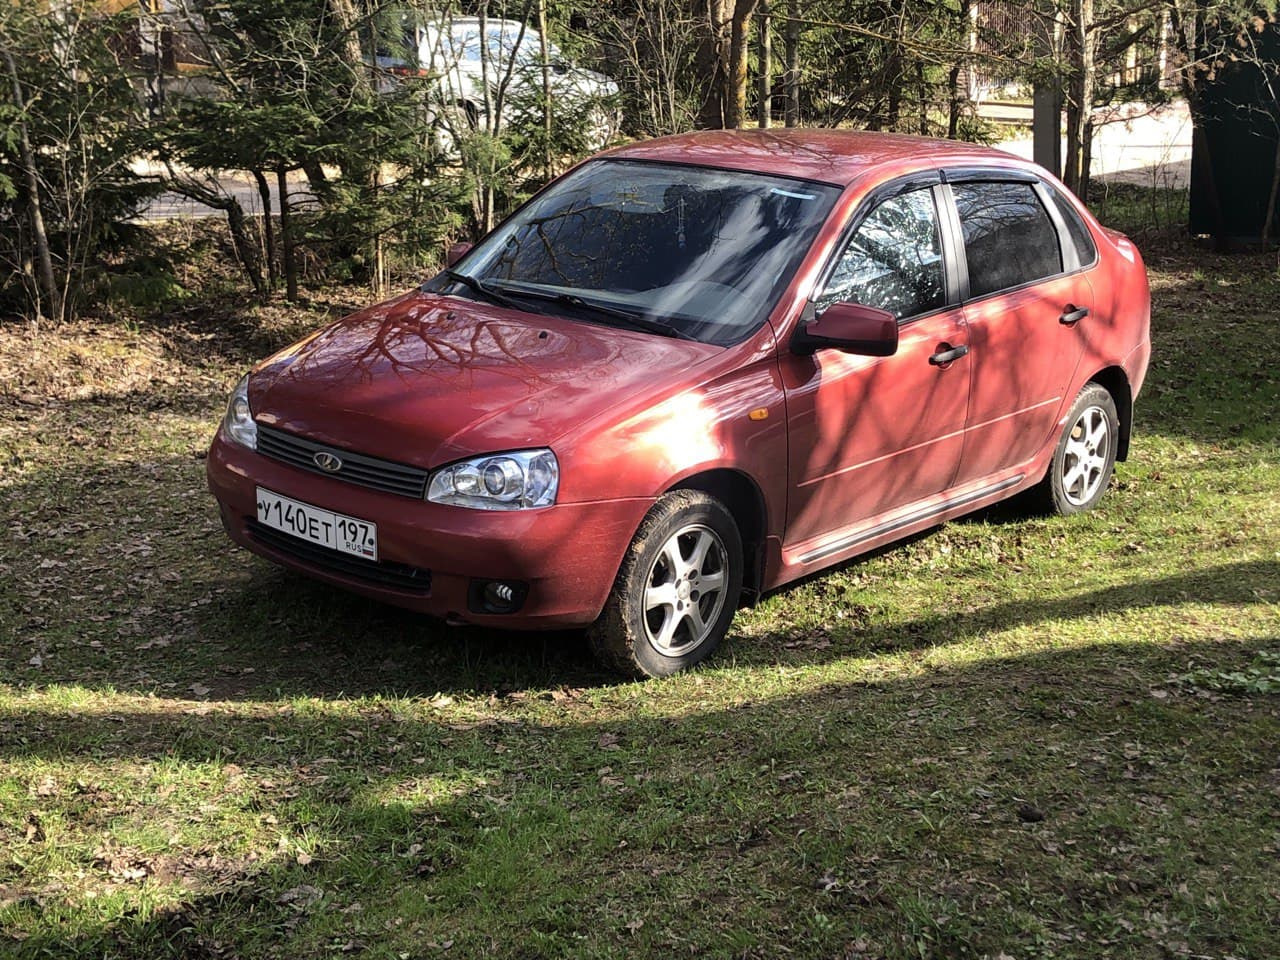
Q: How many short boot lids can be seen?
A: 1